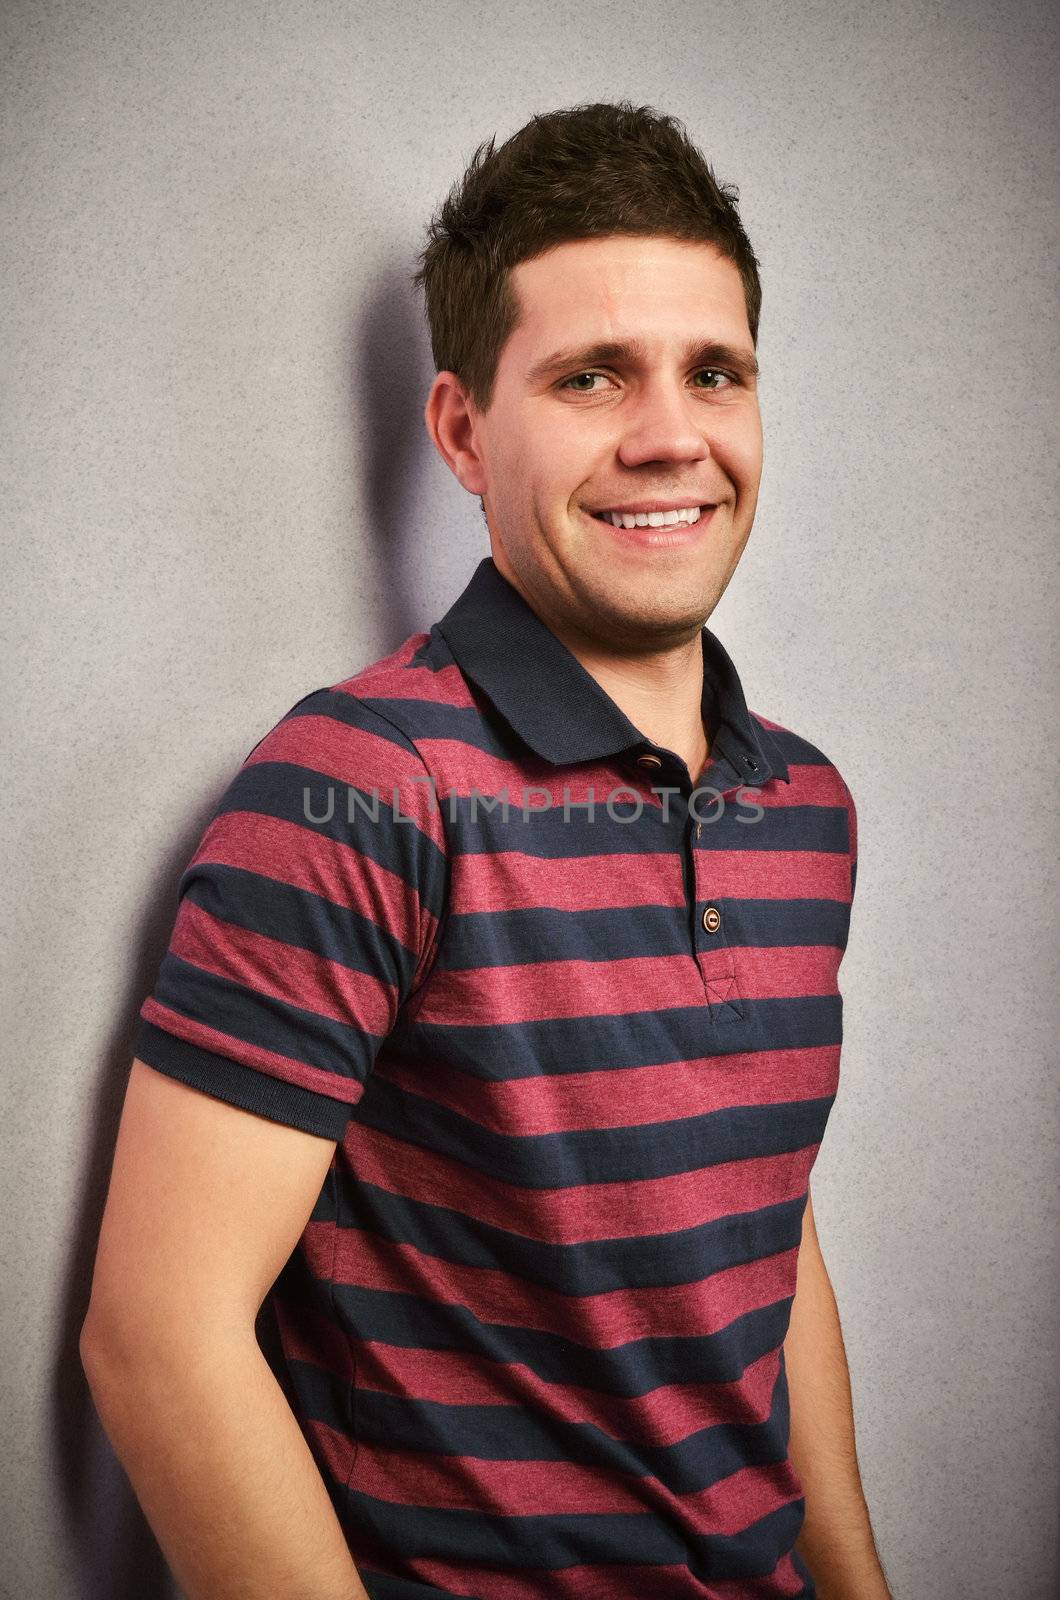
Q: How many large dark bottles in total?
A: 0